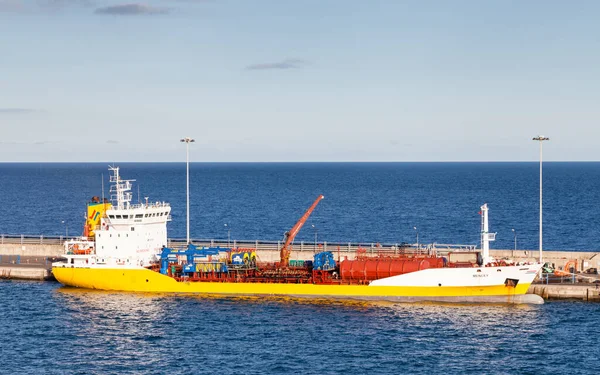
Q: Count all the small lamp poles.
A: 5